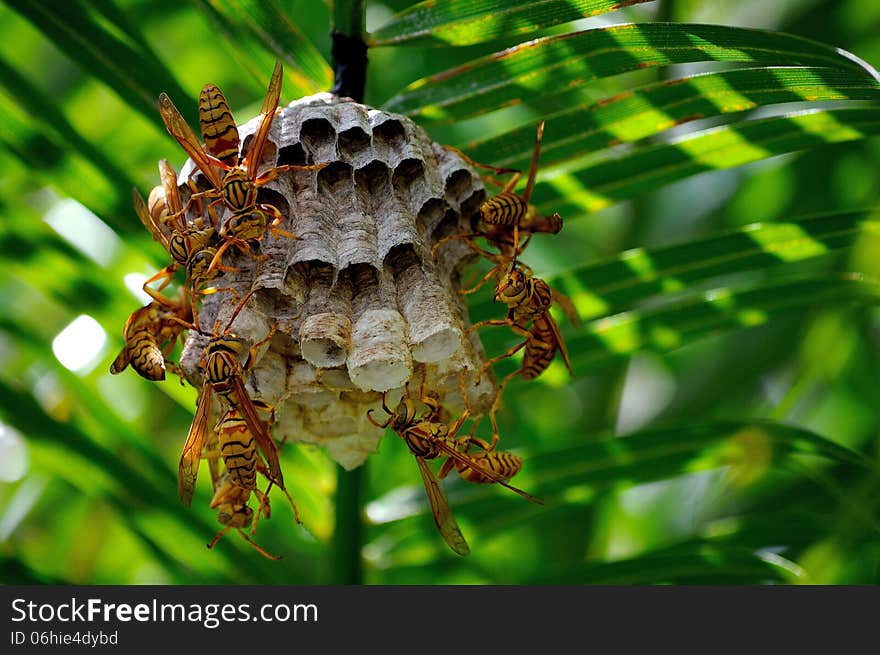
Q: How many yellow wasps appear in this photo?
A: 8